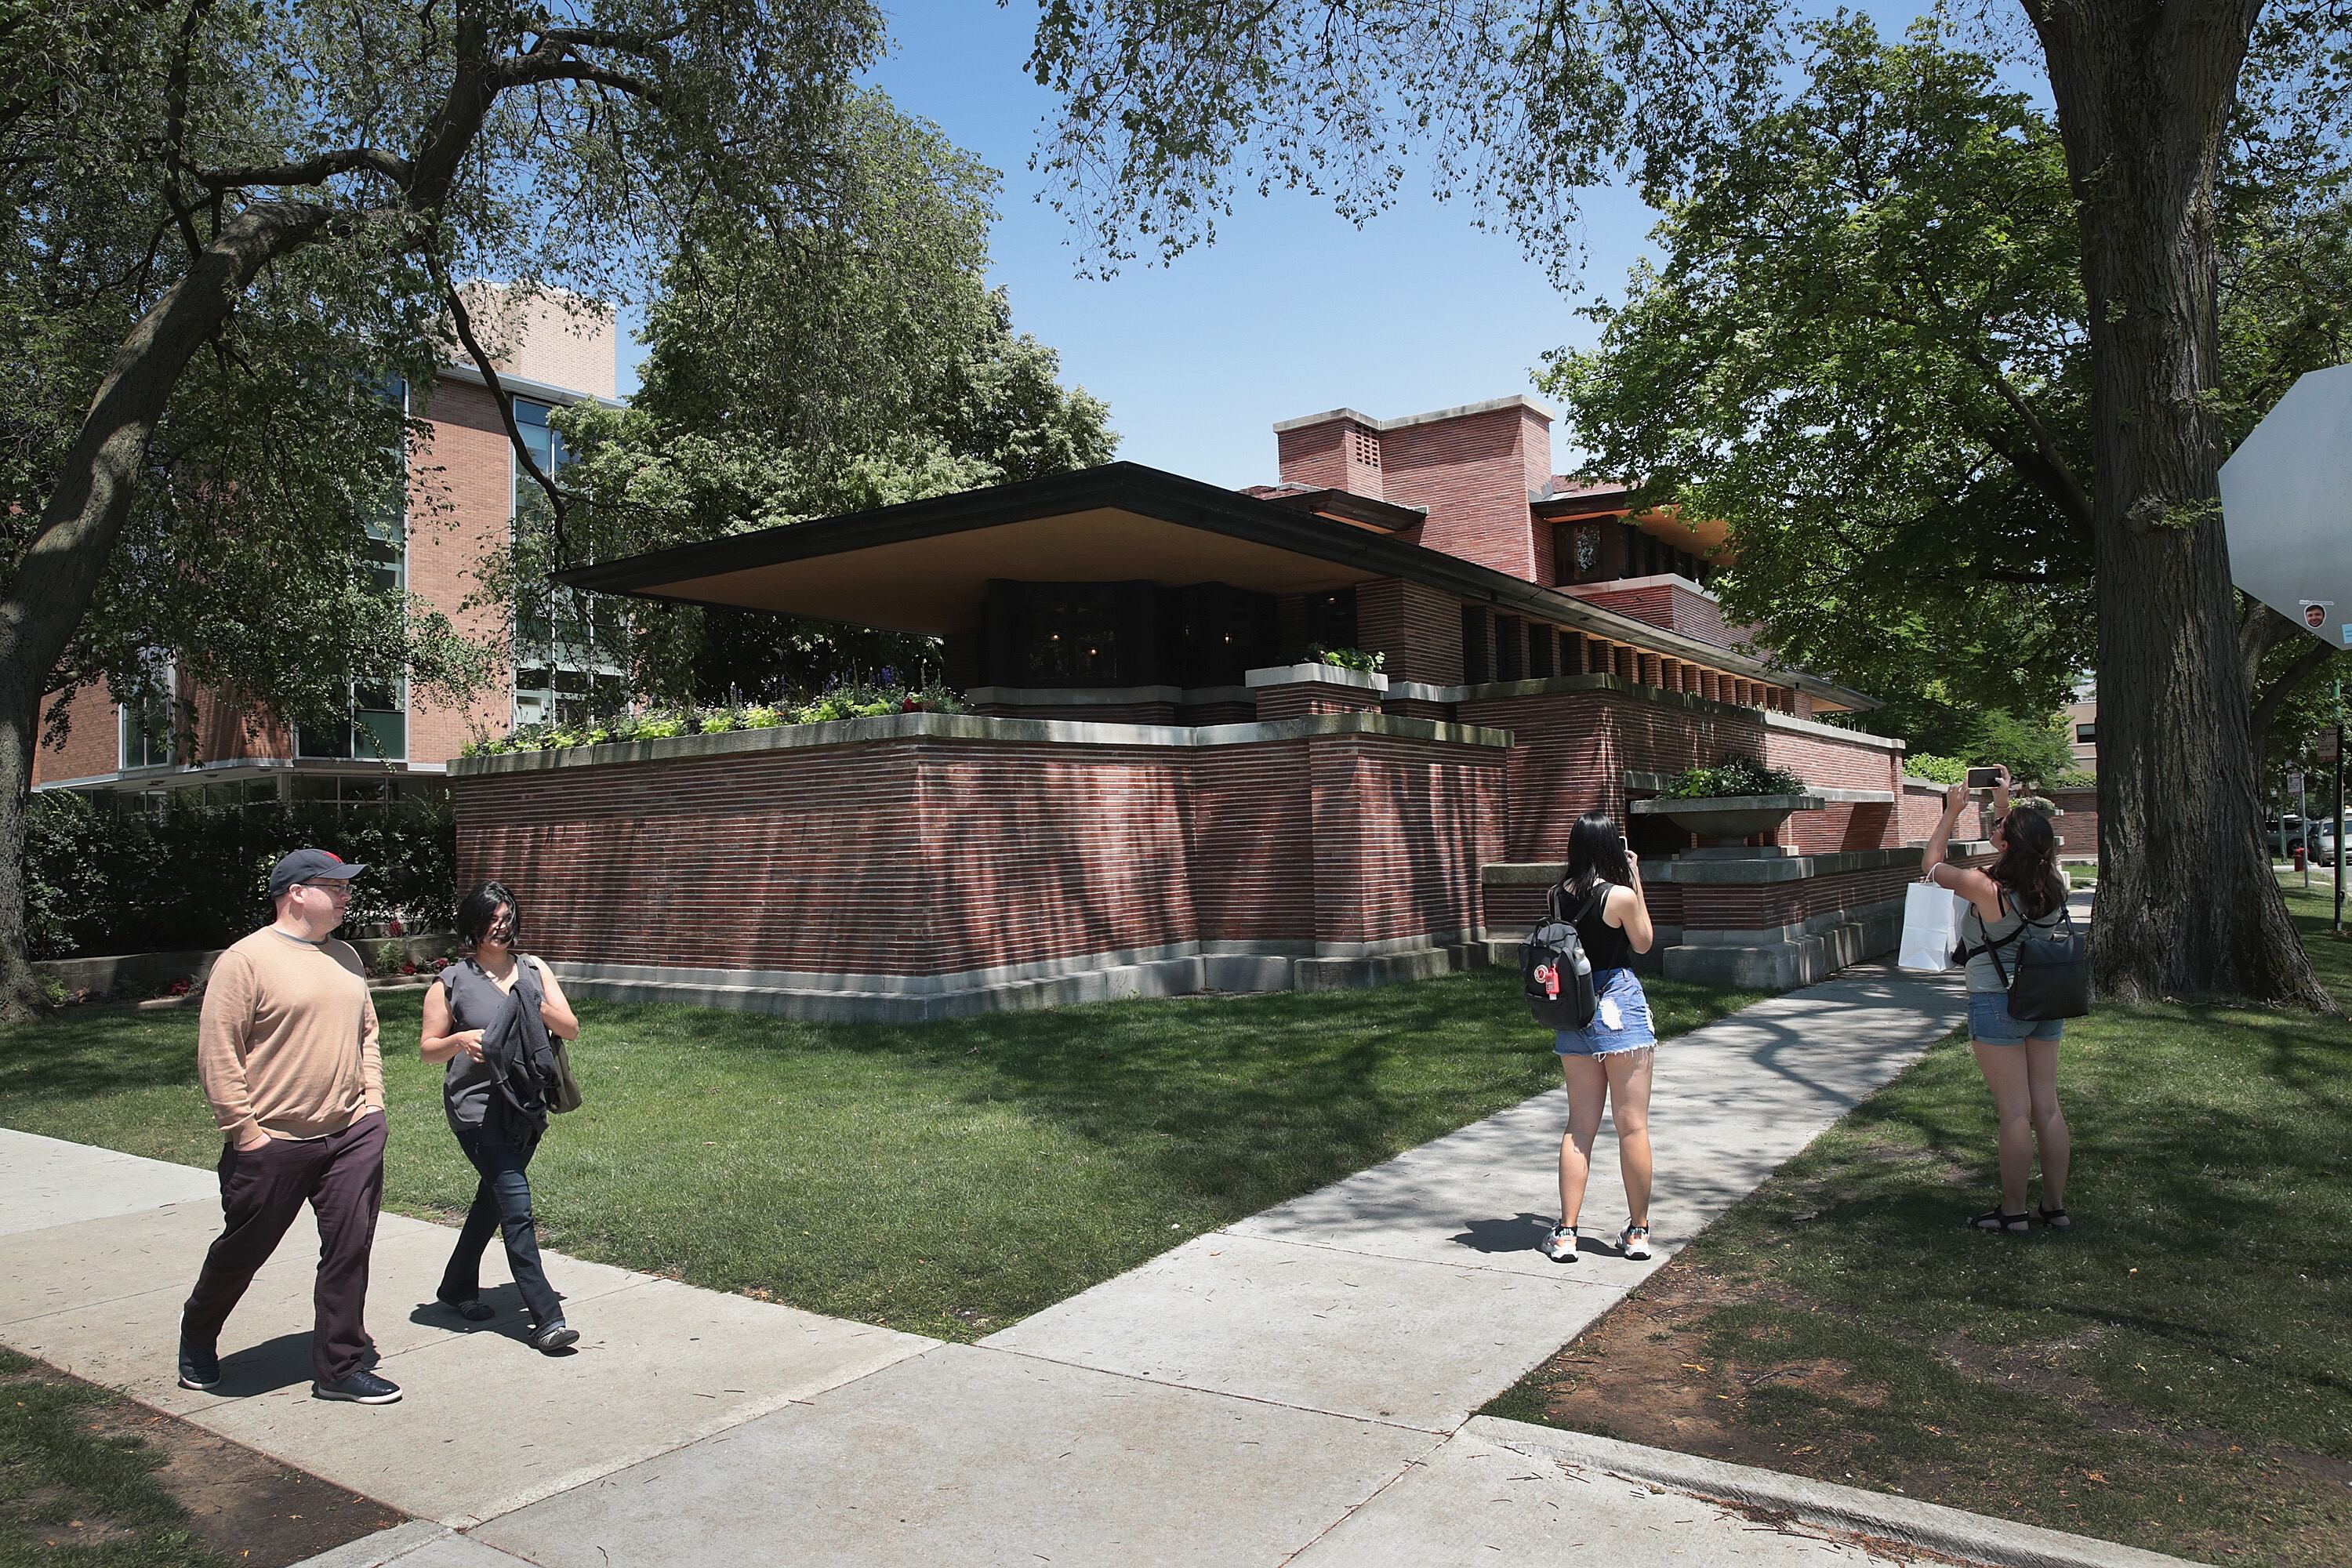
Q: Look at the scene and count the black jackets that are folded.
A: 1